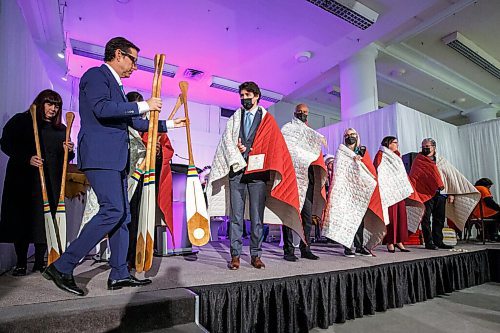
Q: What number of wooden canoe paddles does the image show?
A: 6